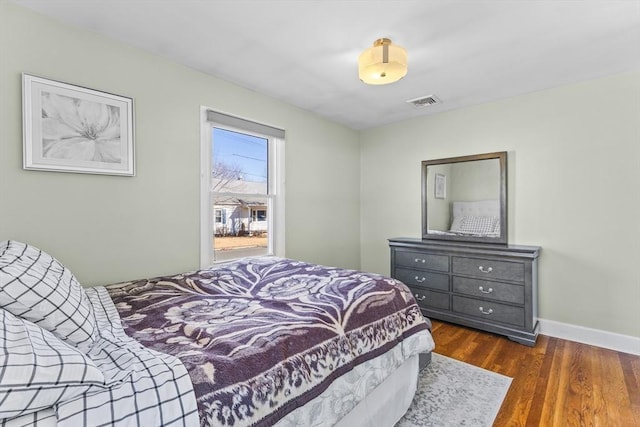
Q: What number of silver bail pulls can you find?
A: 6